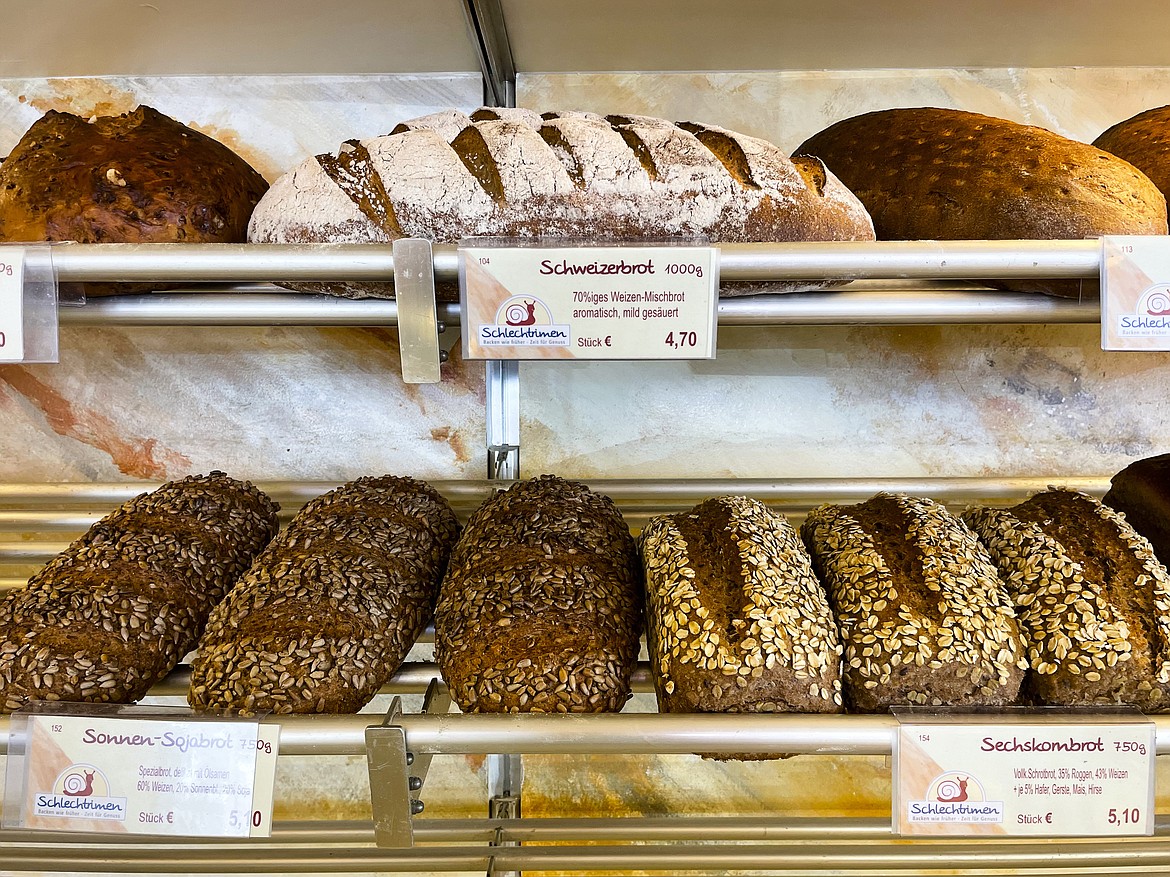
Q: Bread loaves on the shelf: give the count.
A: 11